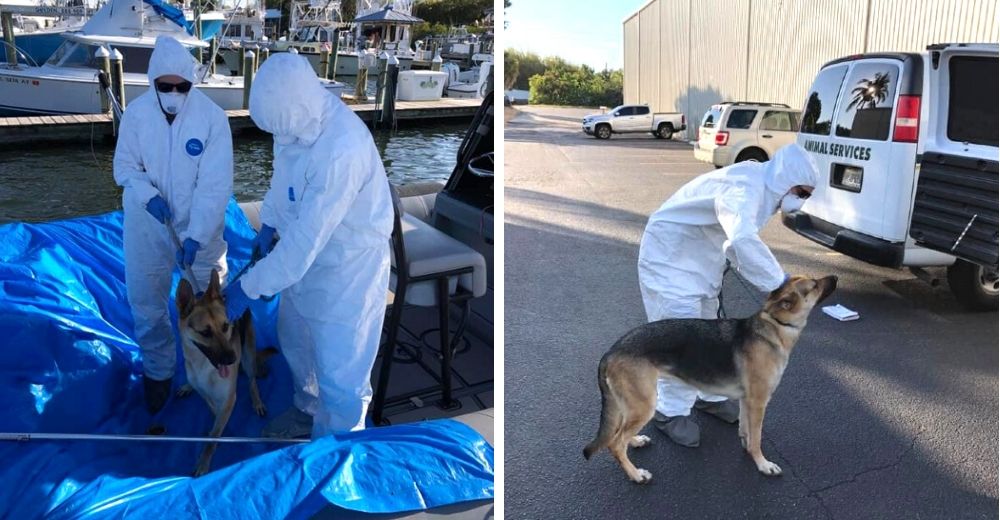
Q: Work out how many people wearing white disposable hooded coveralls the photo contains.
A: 3